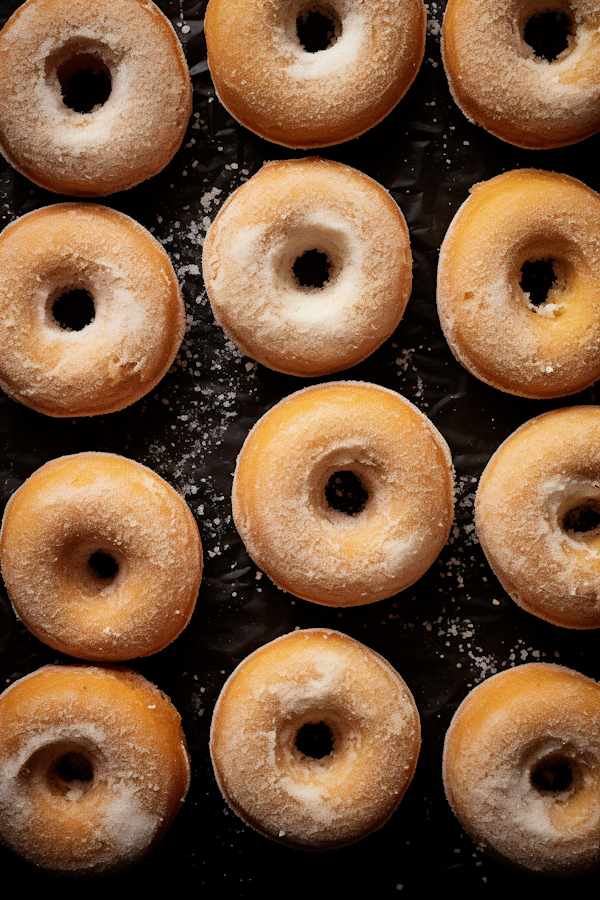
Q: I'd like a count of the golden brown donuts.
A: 12